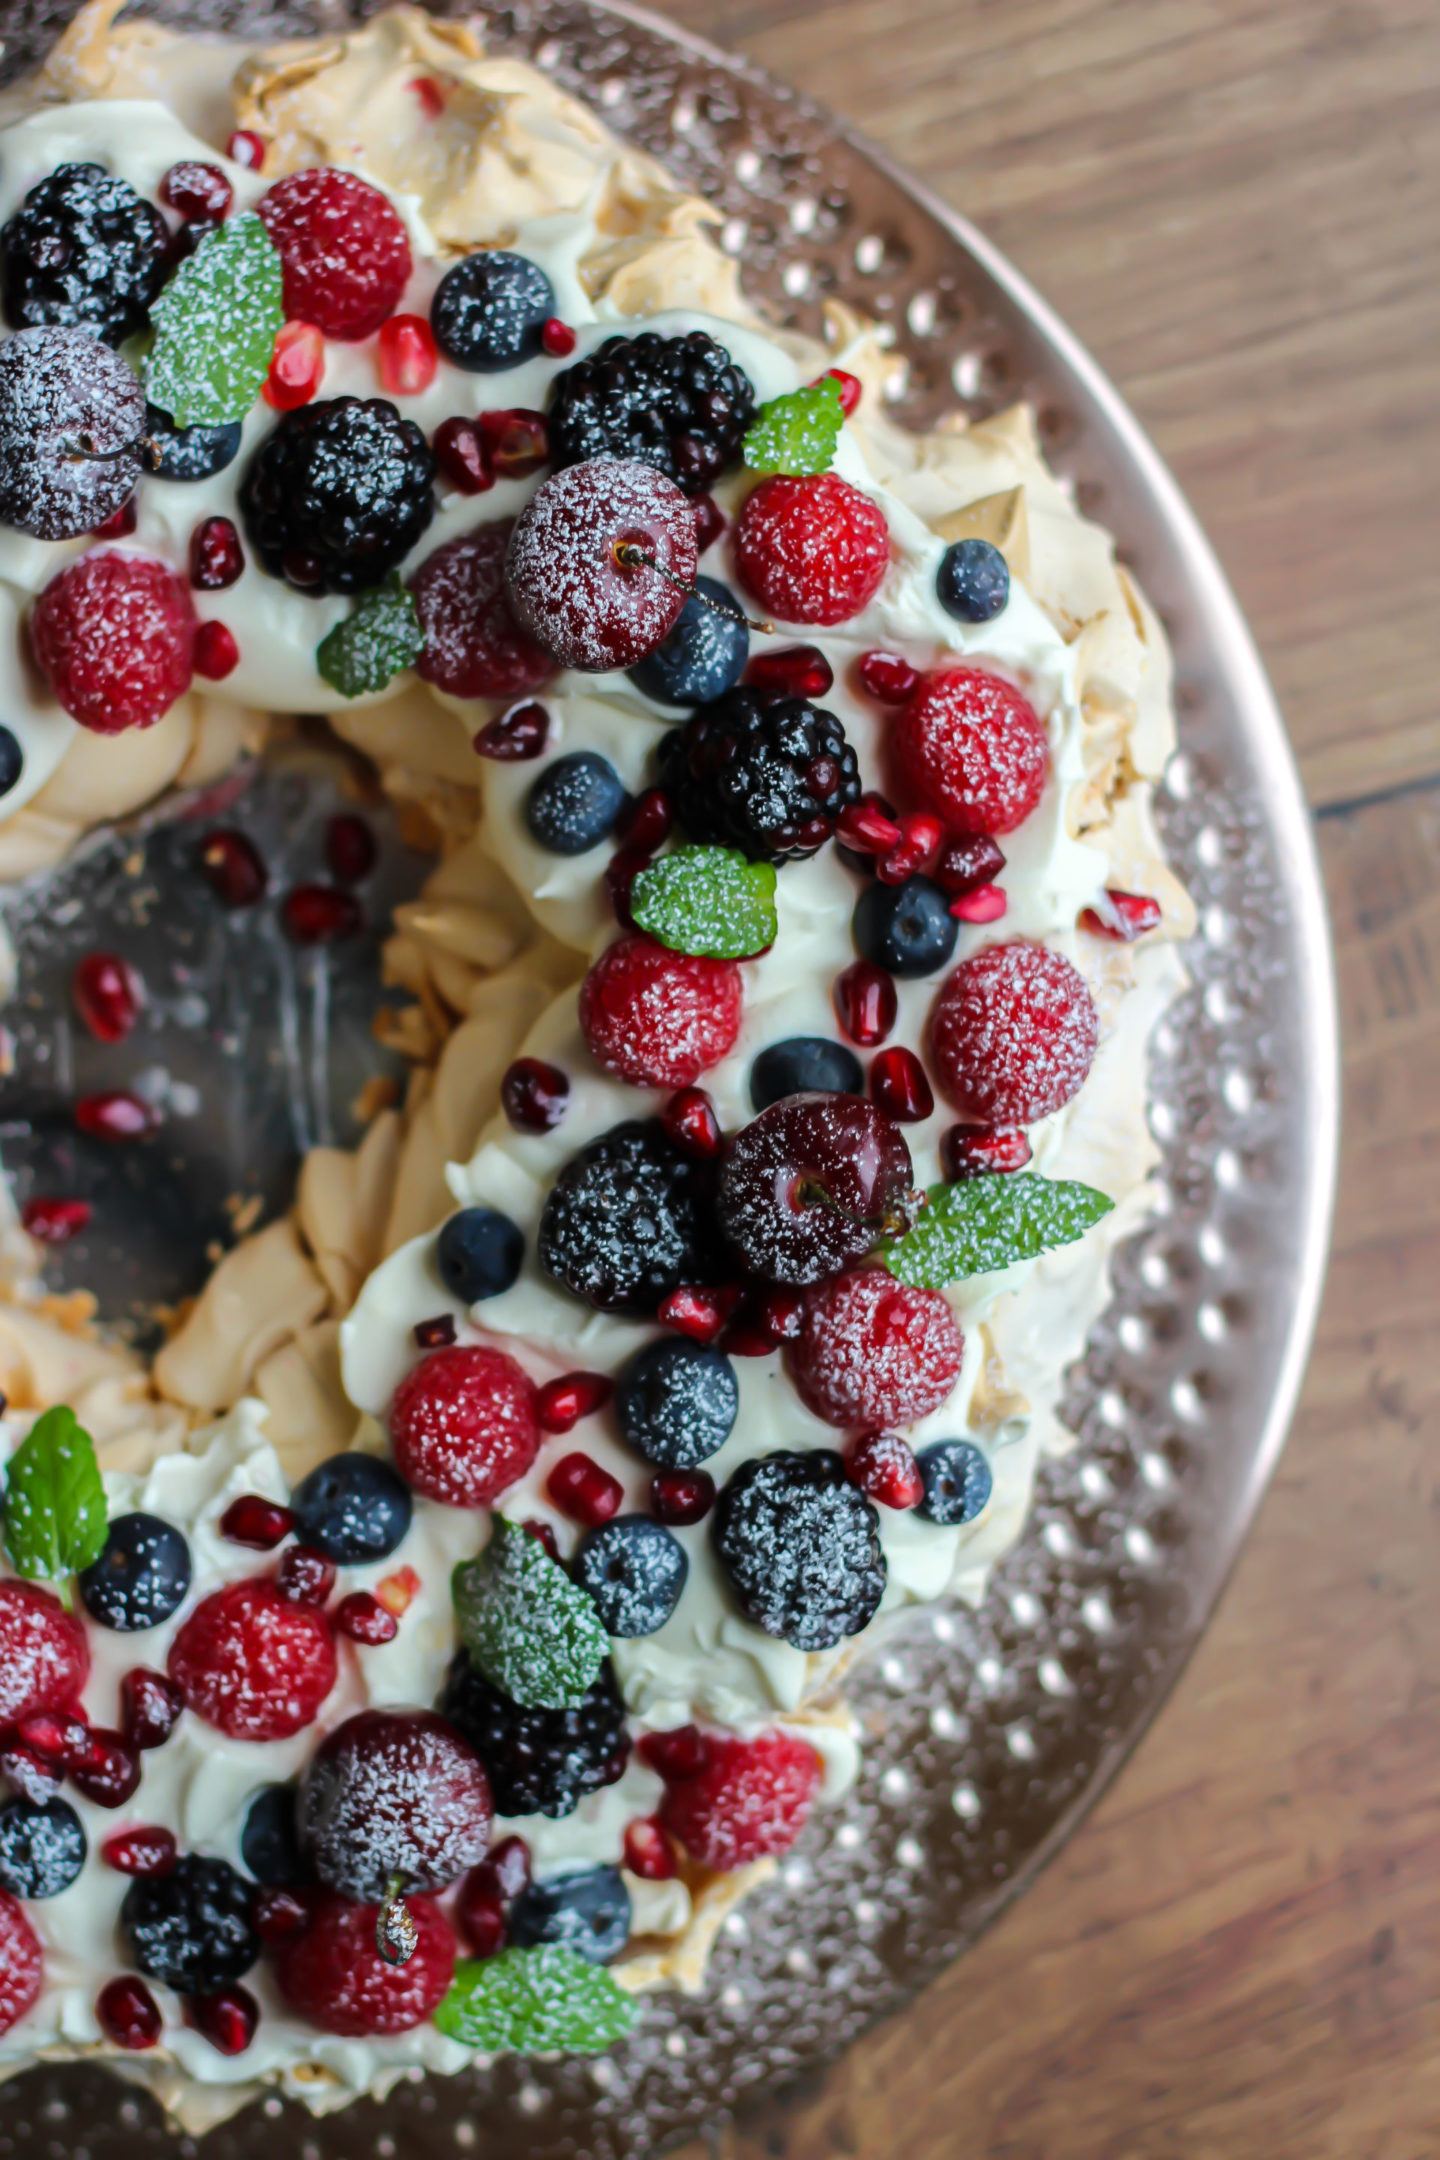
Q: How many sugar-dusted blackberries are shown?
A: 8